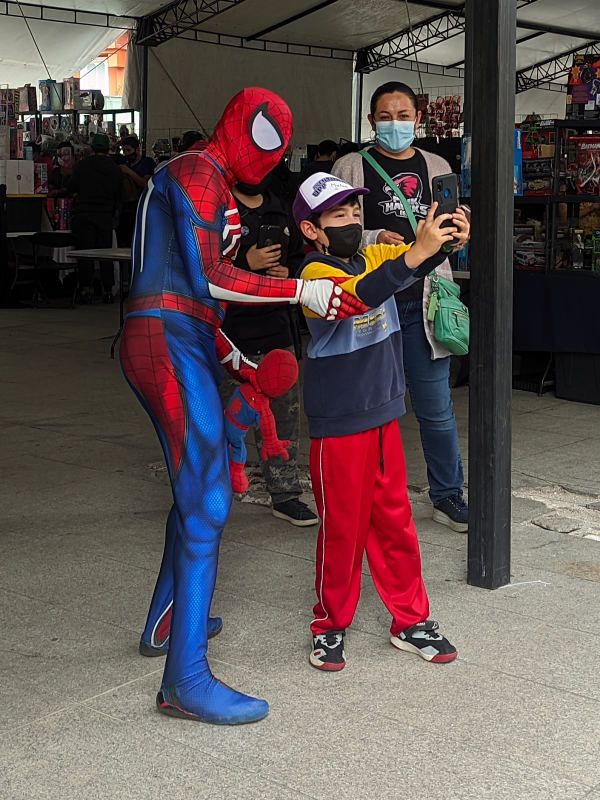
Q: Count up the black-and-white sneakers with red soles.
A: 2